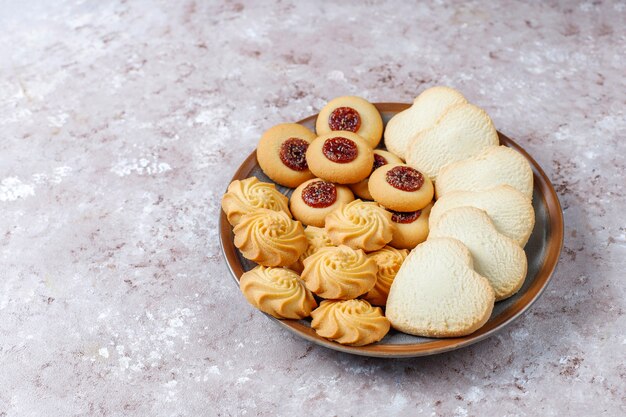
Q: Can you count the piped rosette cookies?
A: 8